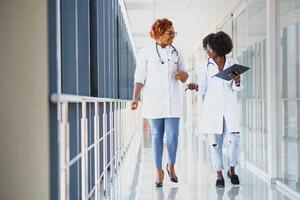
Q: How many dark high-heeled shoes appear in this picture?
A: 2